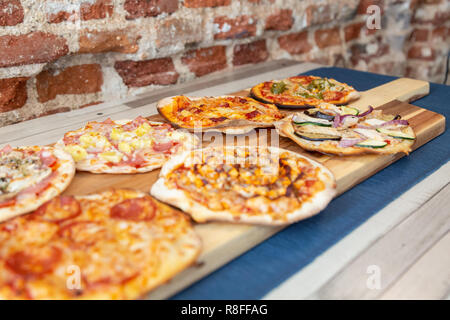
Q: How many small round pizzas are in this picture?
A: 7